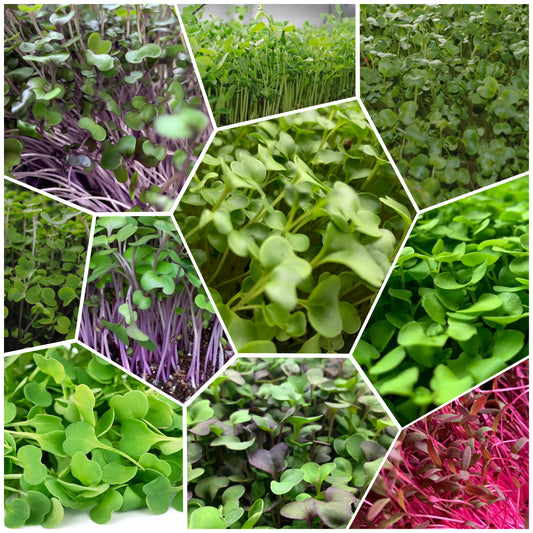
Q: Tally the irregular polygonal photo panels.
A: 10